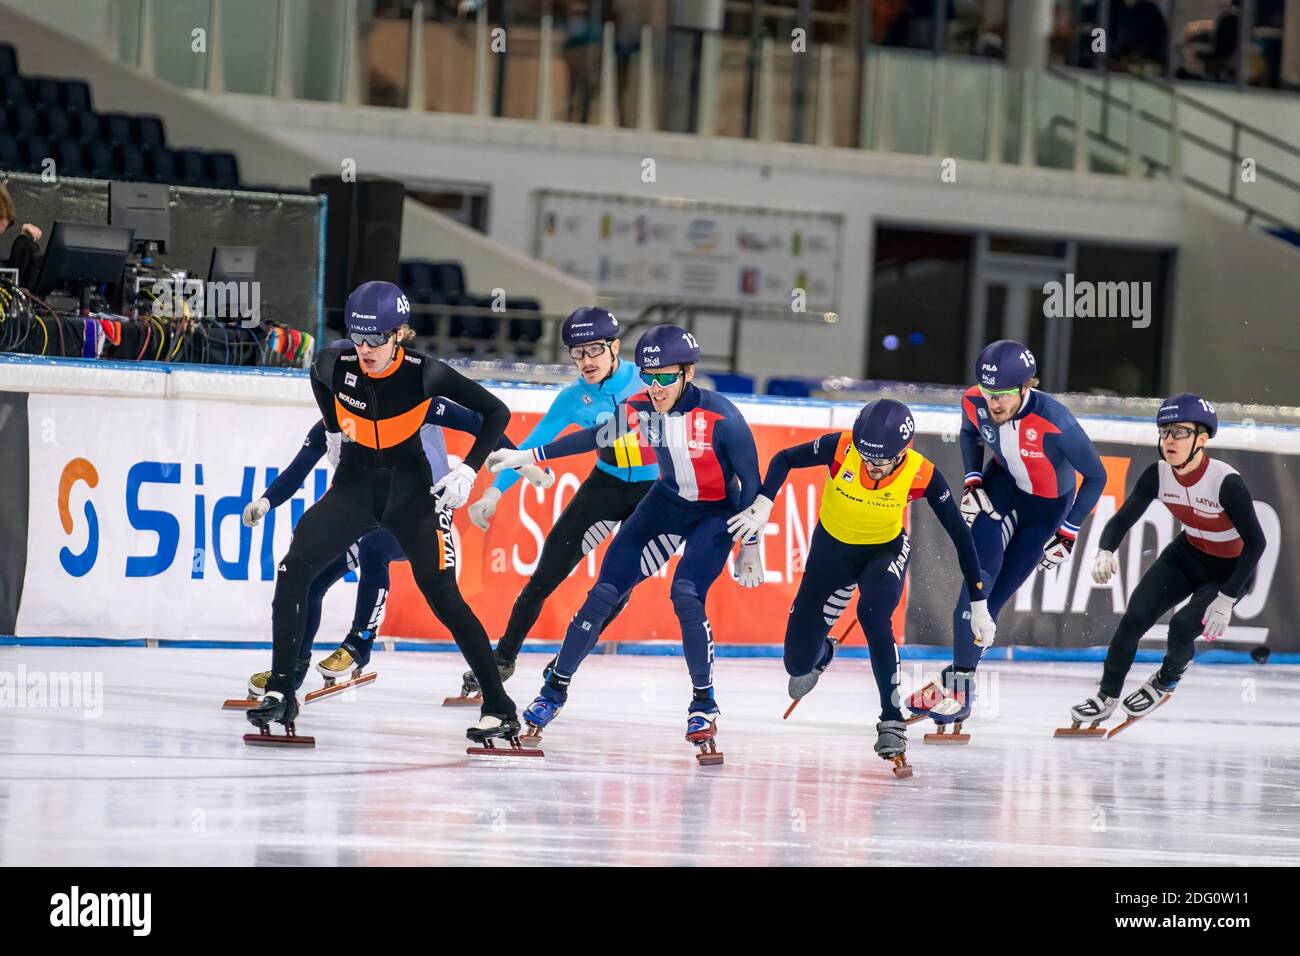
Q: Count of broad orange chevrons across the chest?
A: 1